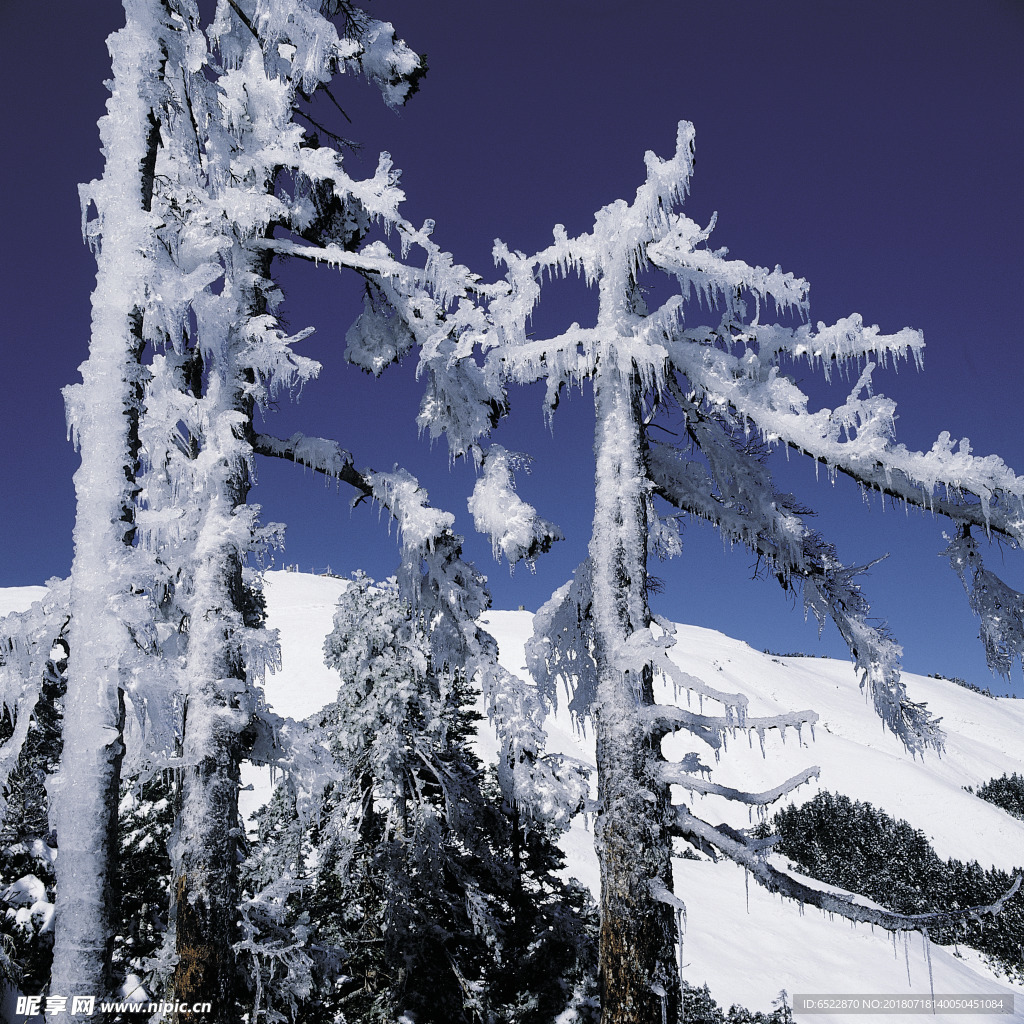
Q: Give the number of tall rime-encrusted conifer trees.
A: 3